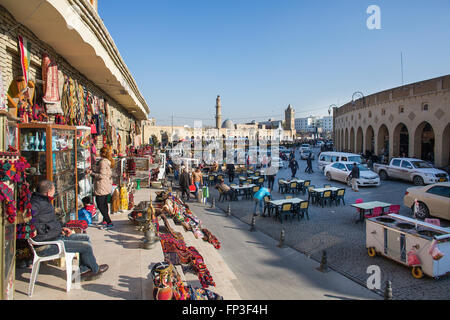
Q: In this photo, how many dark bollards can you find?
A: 6